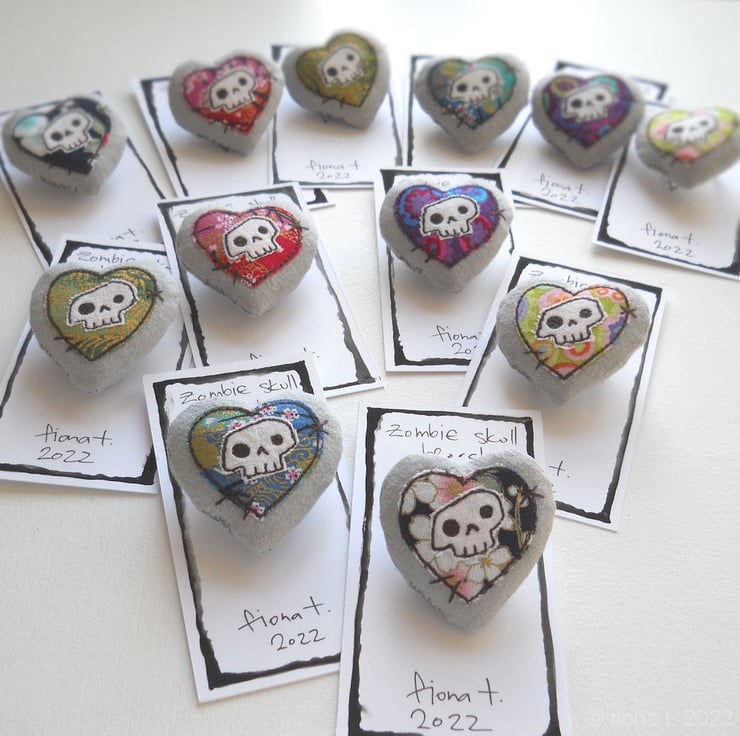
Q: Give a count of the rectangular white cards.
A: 12